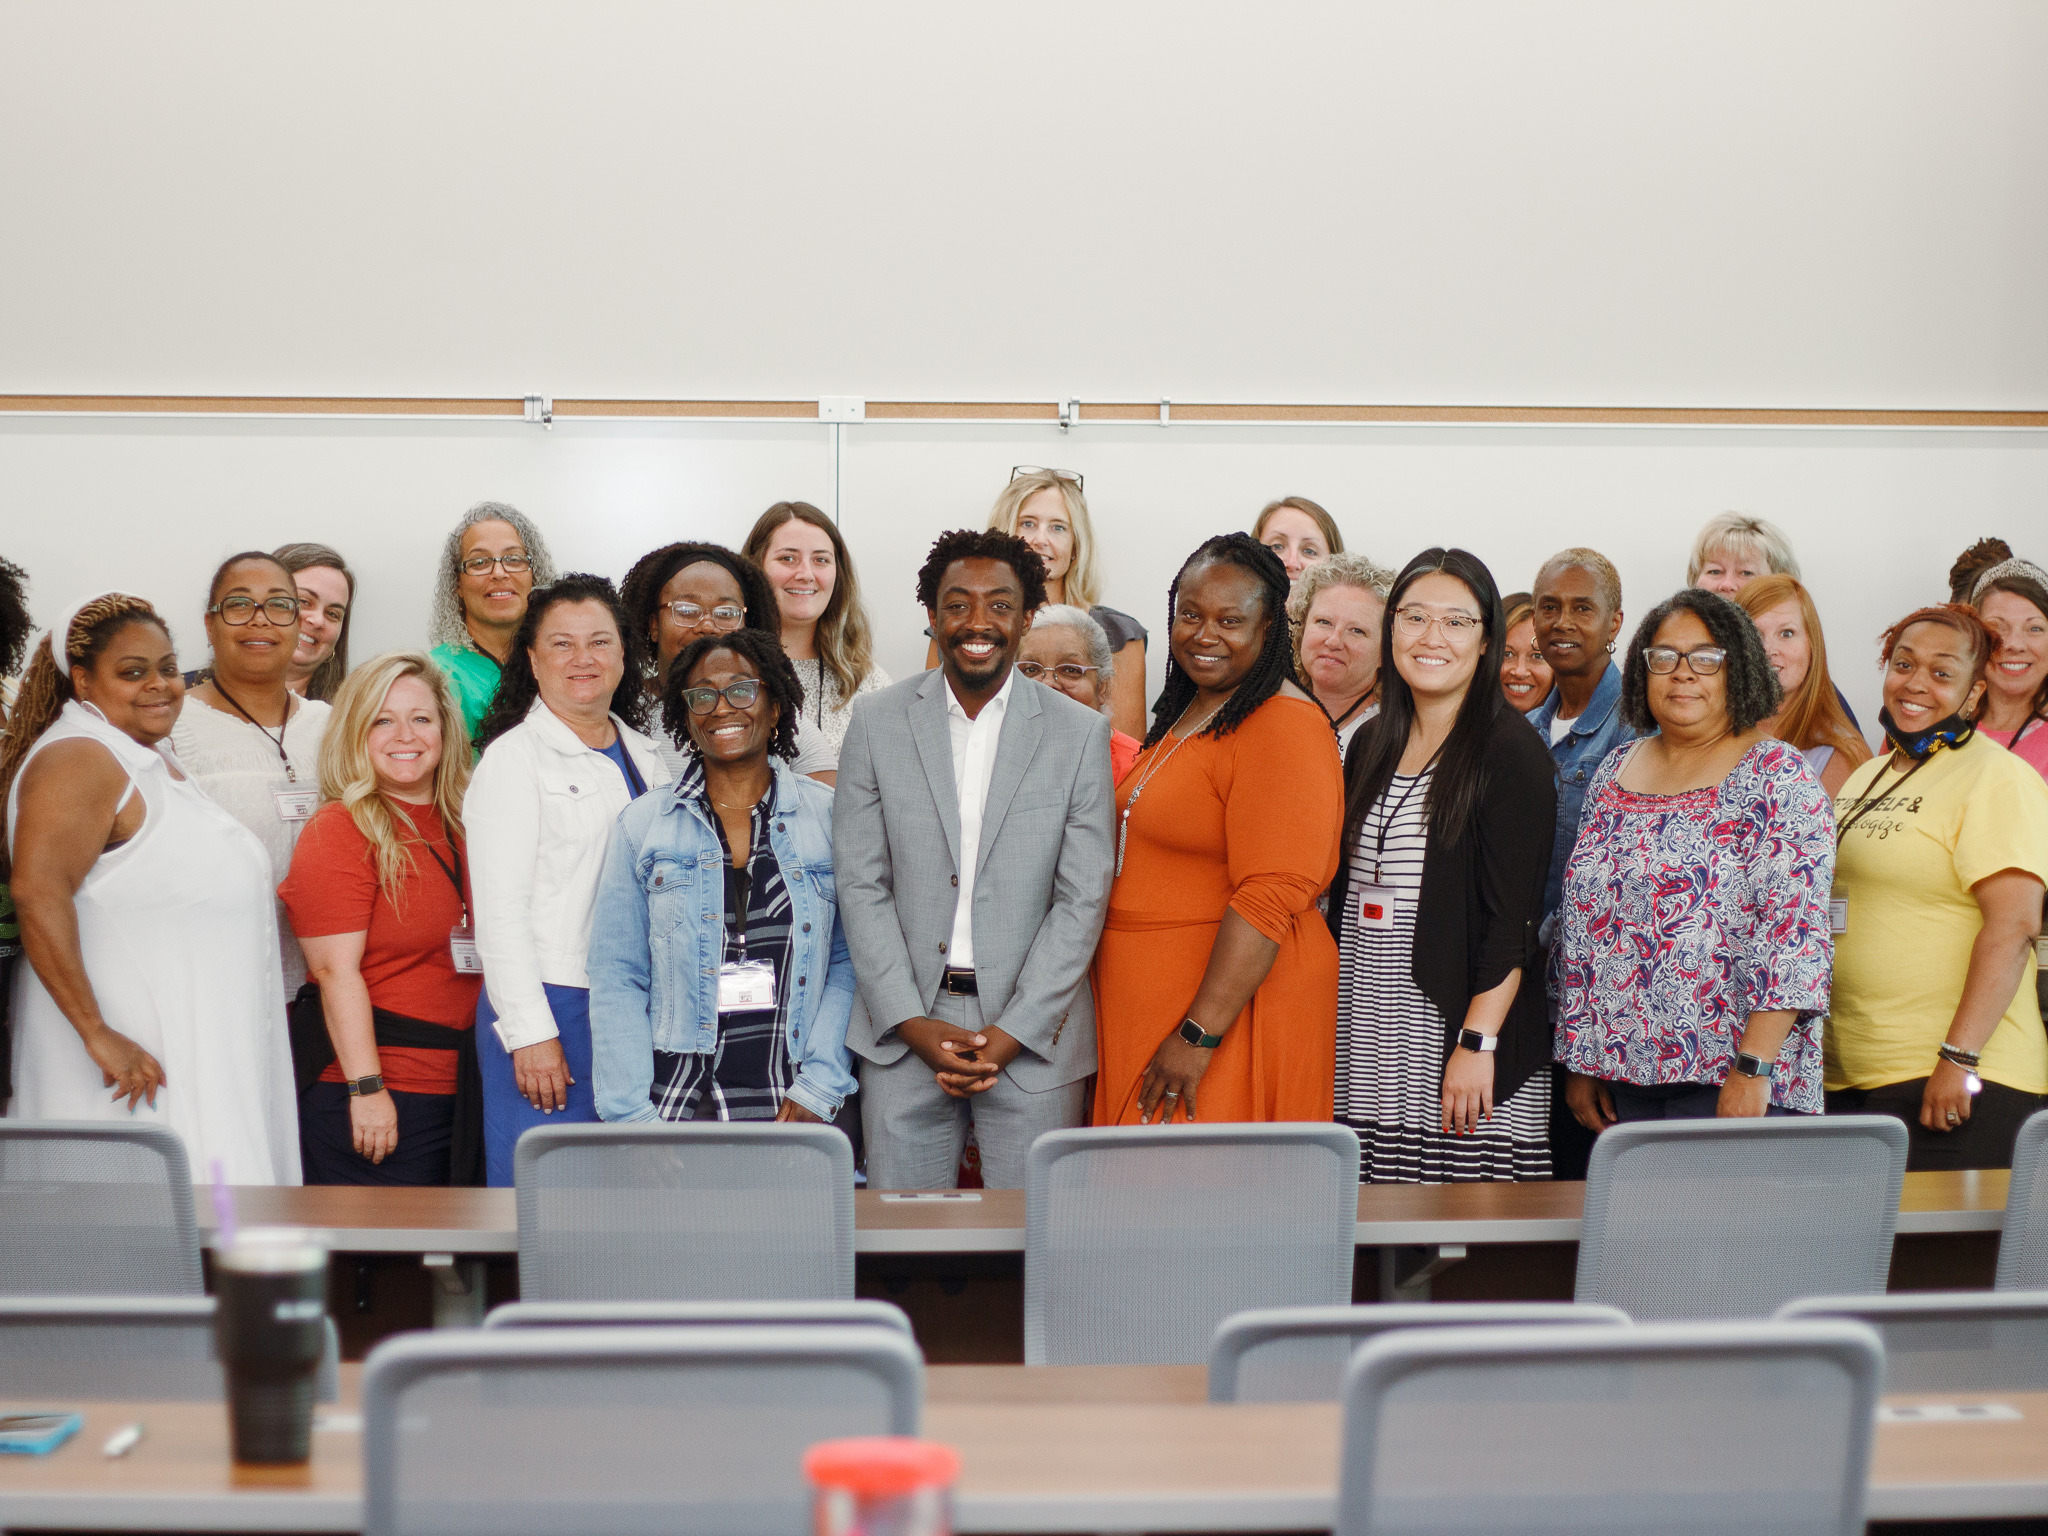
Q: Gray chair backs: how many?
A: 11